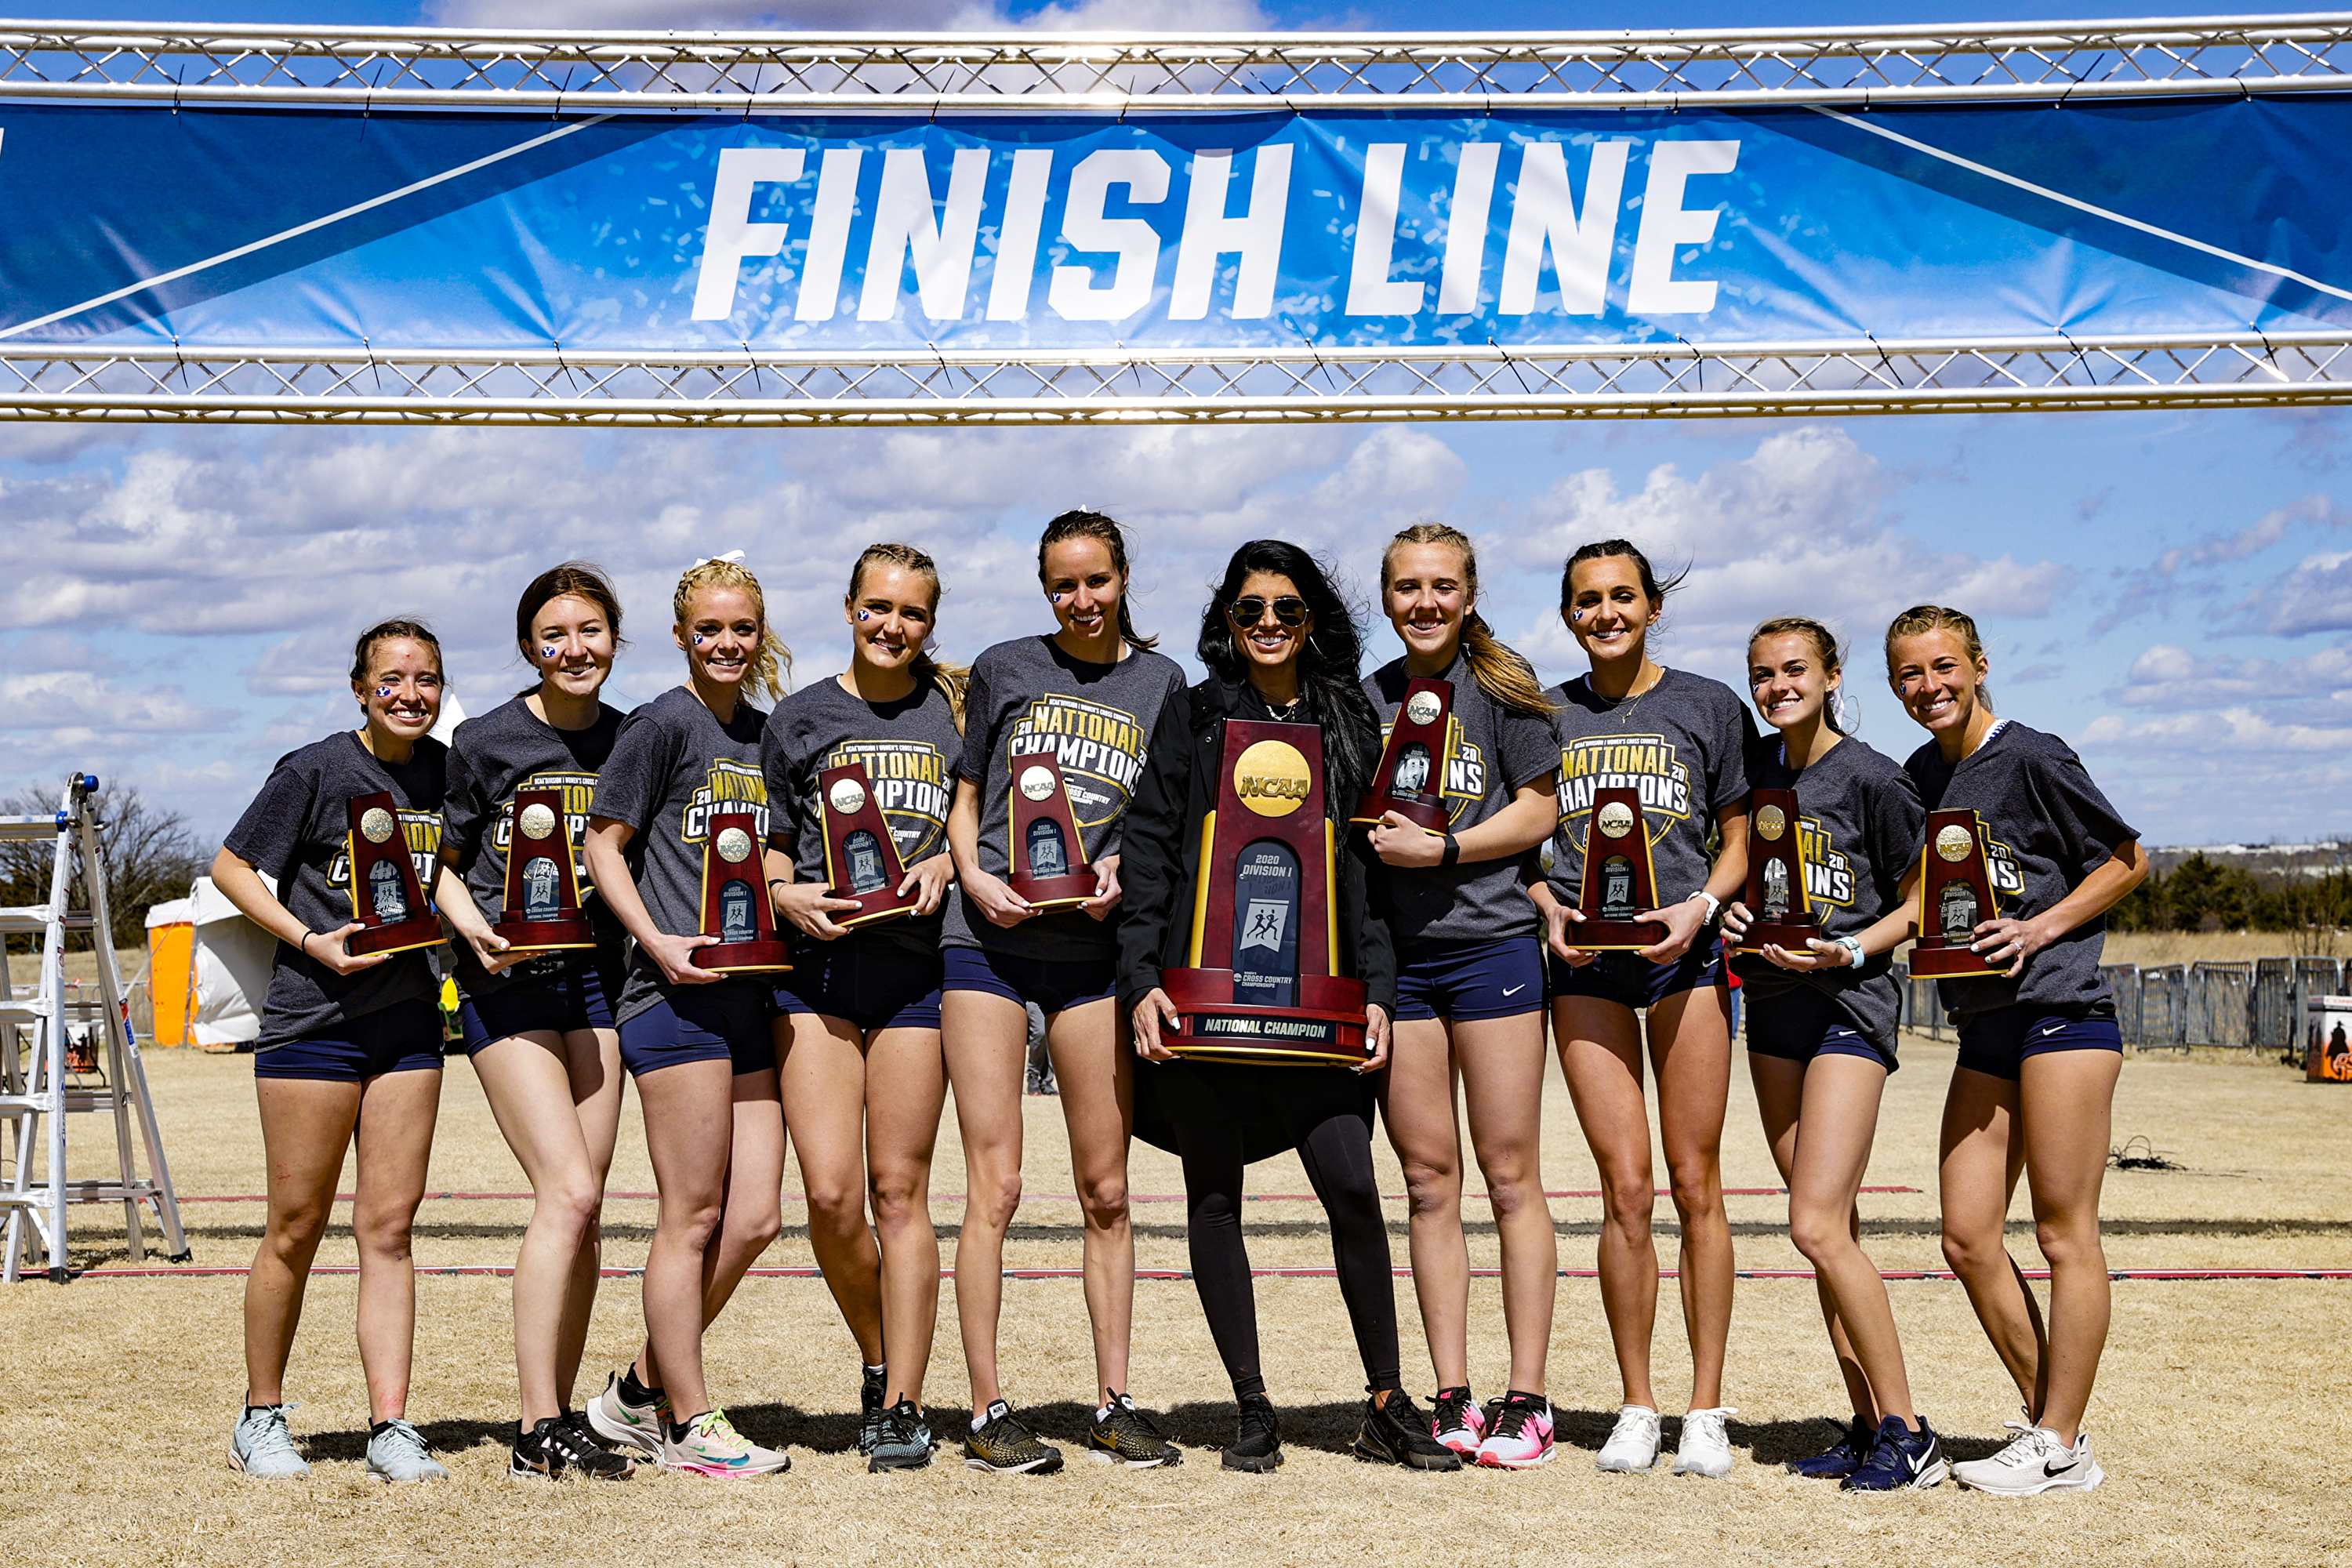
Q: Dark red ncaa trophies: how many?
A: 10